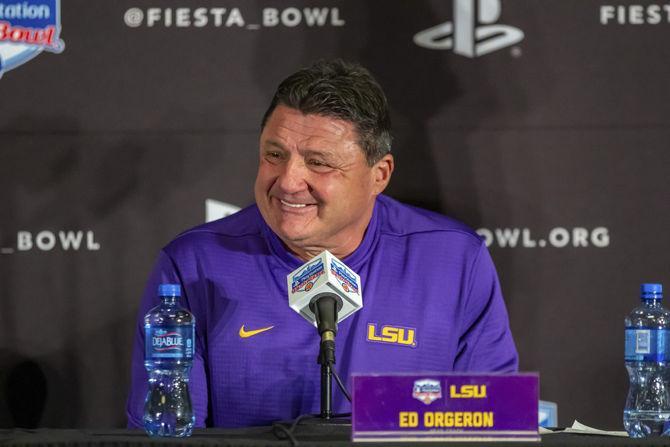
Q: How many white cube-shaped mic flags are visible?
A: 1